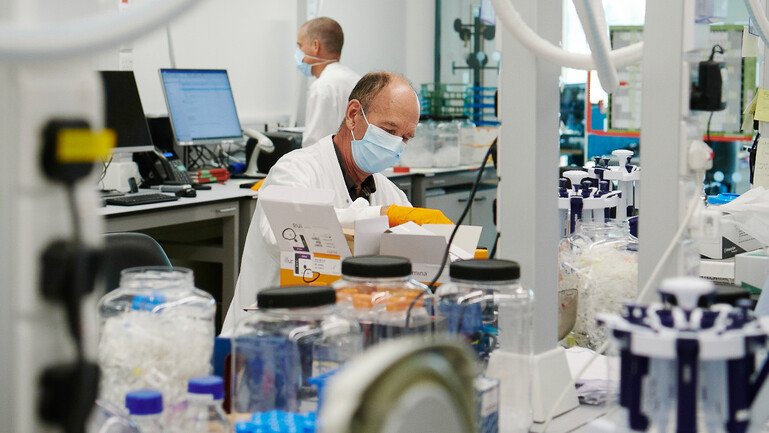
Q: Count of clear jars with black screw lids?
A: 3